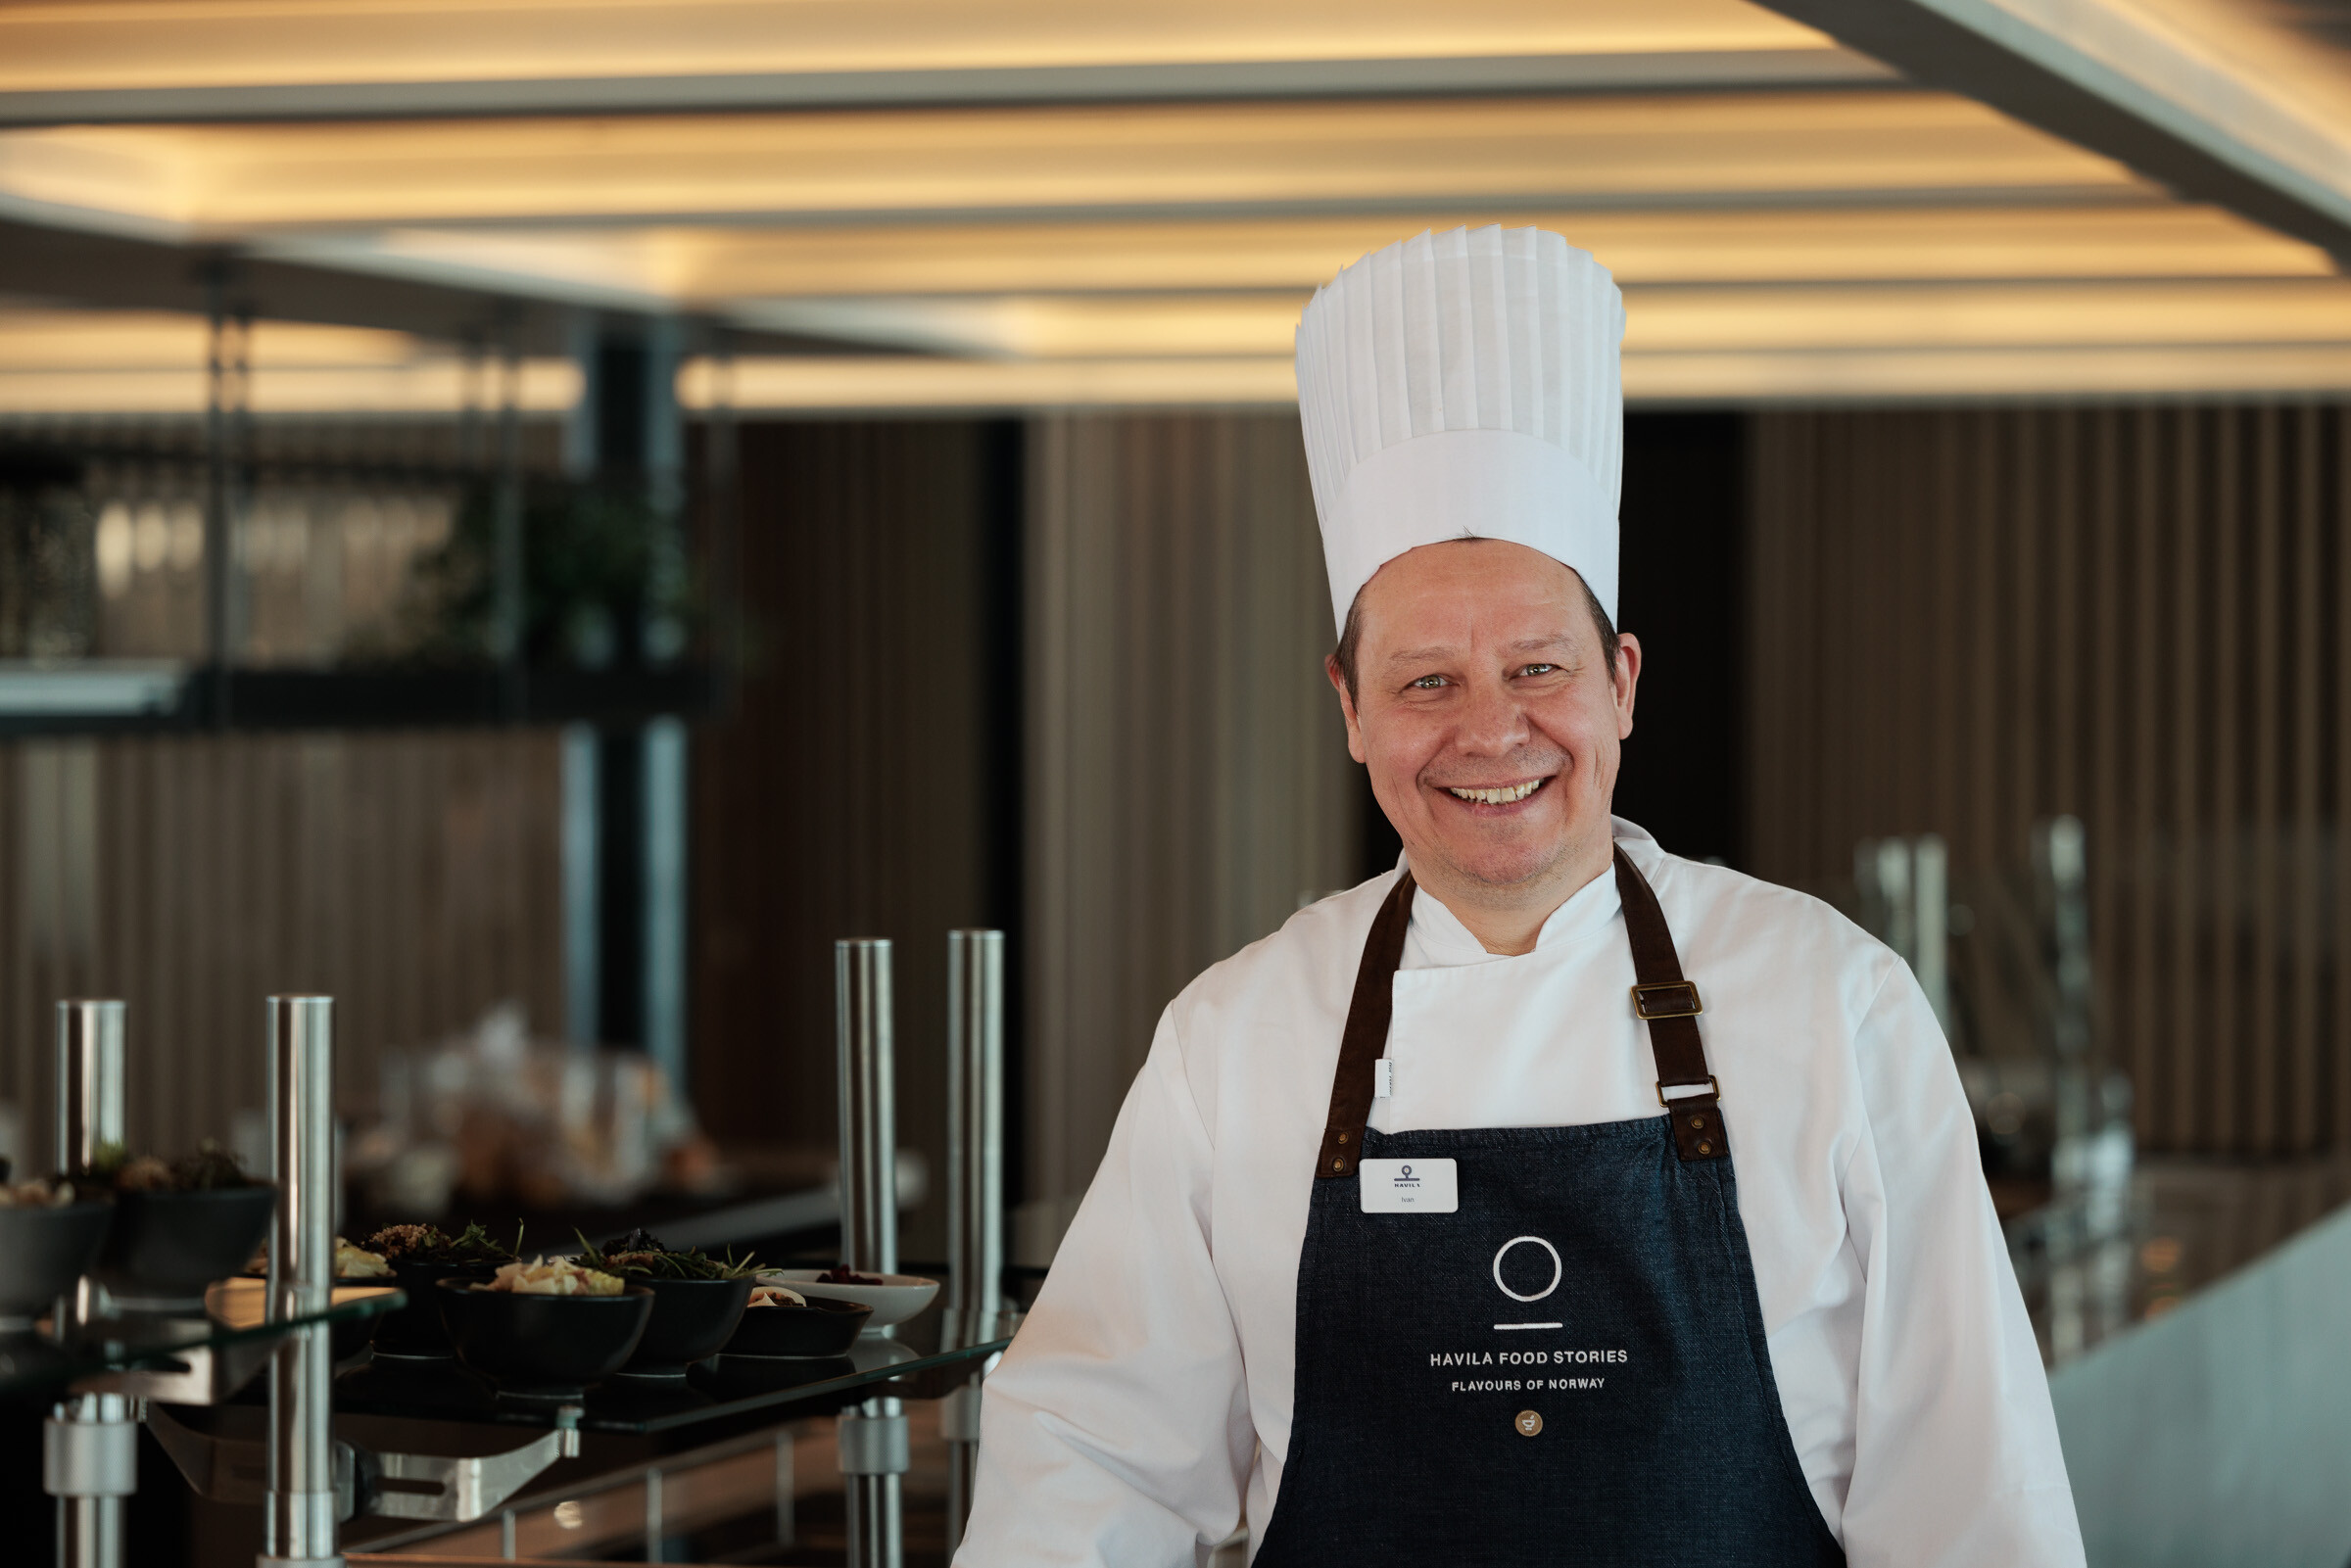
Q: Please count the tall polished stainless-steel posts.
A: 4